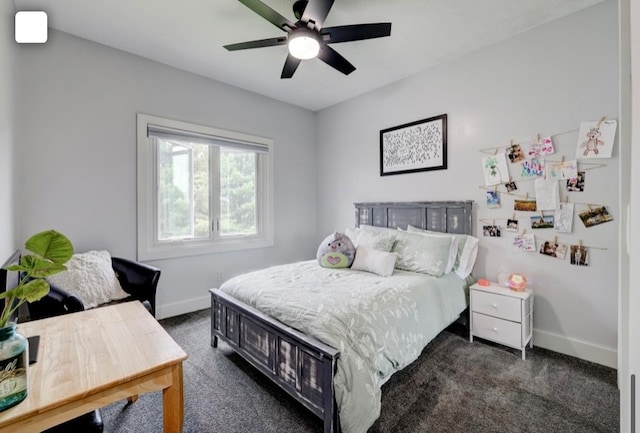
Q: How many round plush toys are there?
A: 1